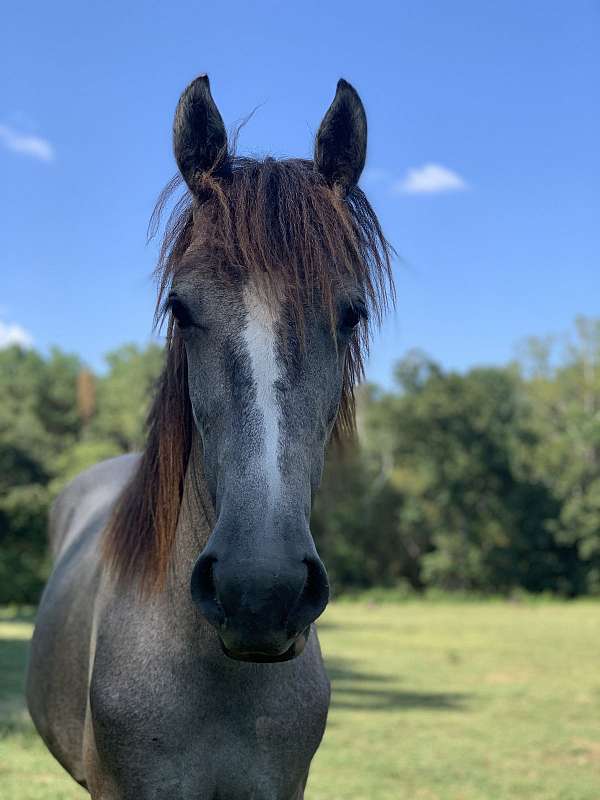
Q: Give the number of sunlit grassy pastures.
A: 1